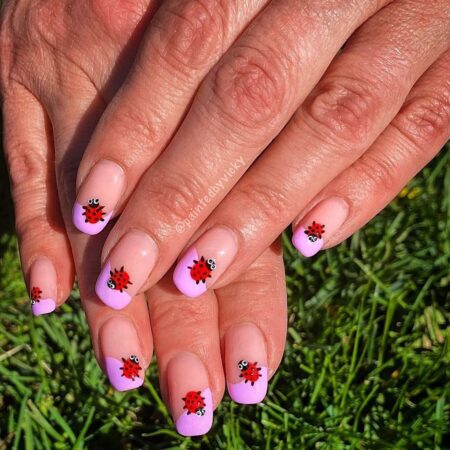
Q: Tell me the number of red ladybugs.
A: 8